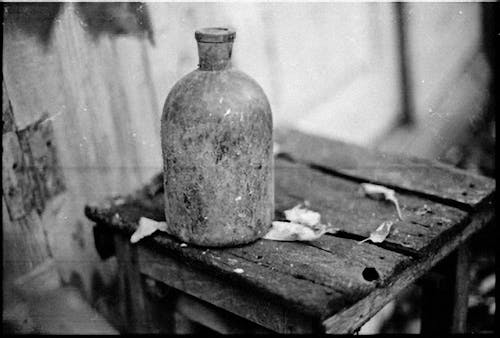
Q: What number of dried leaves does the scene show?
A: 5